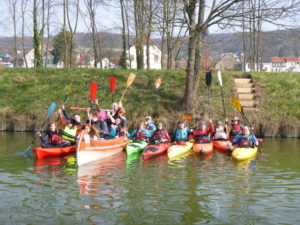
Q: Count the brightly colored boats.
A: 8